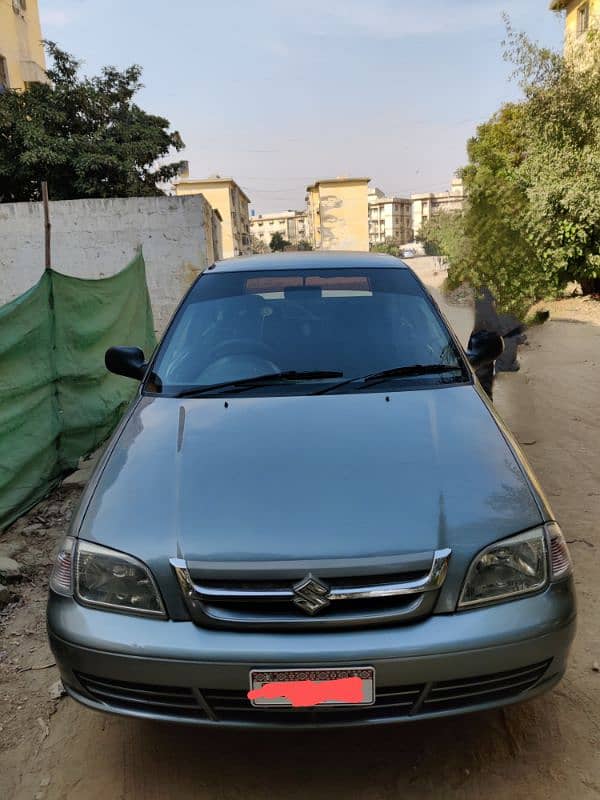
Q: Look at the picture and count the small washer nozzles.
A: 2